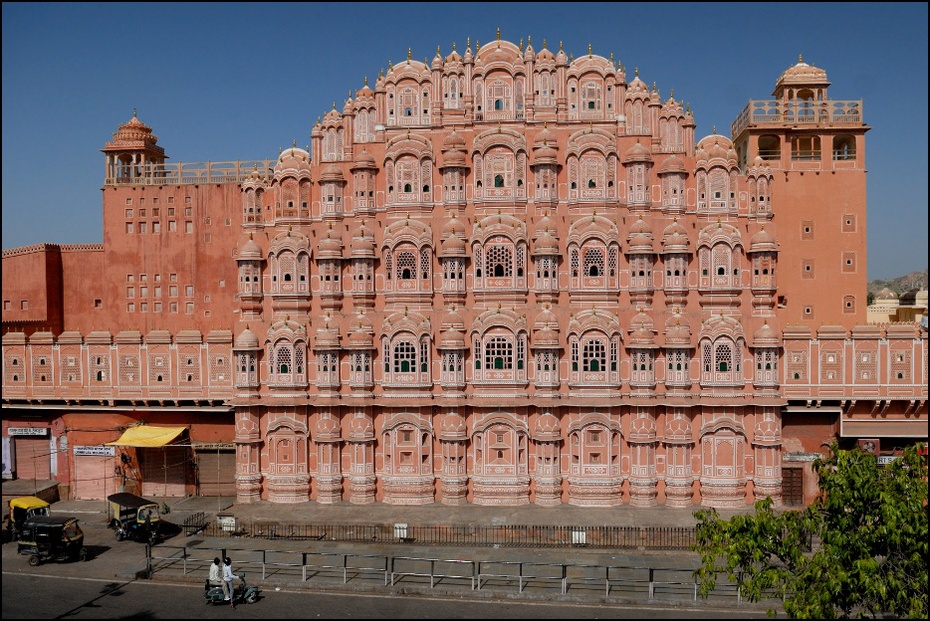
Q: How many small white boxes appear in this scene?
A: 3